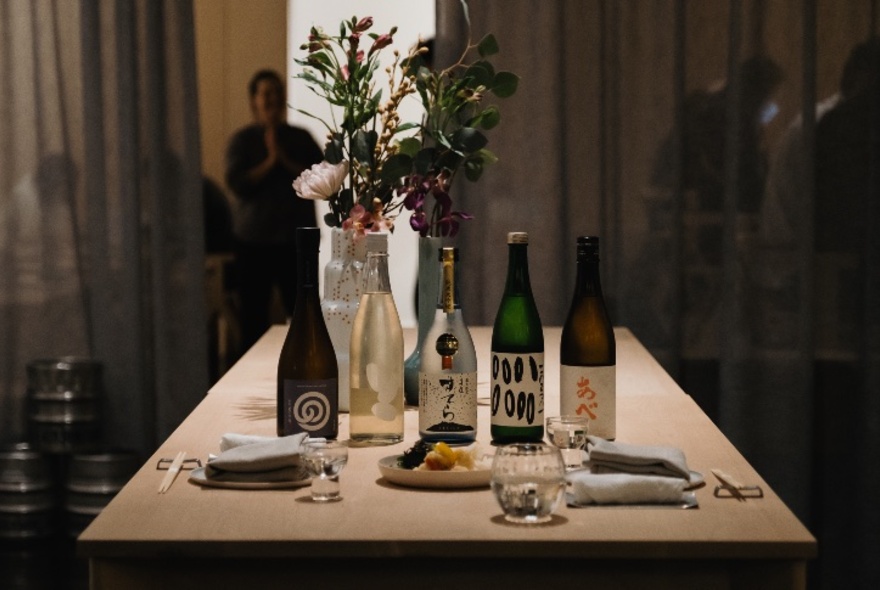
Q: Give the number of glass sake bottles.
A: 5